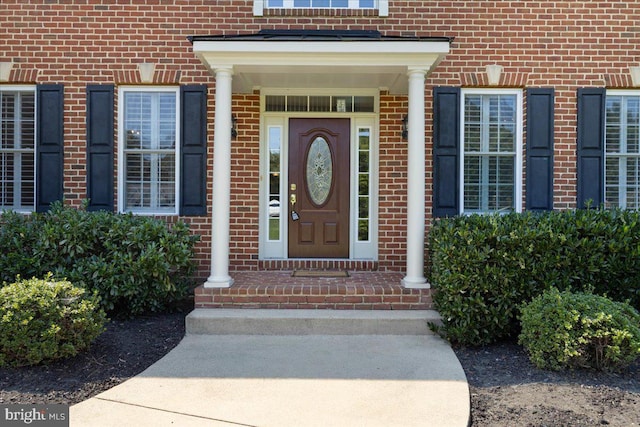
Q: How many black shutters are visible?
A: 6